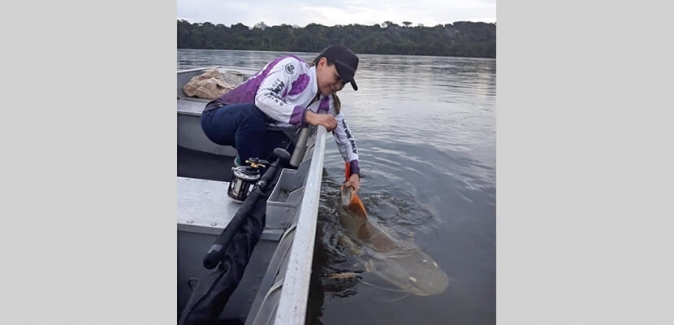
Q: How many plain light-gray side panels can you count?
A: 2